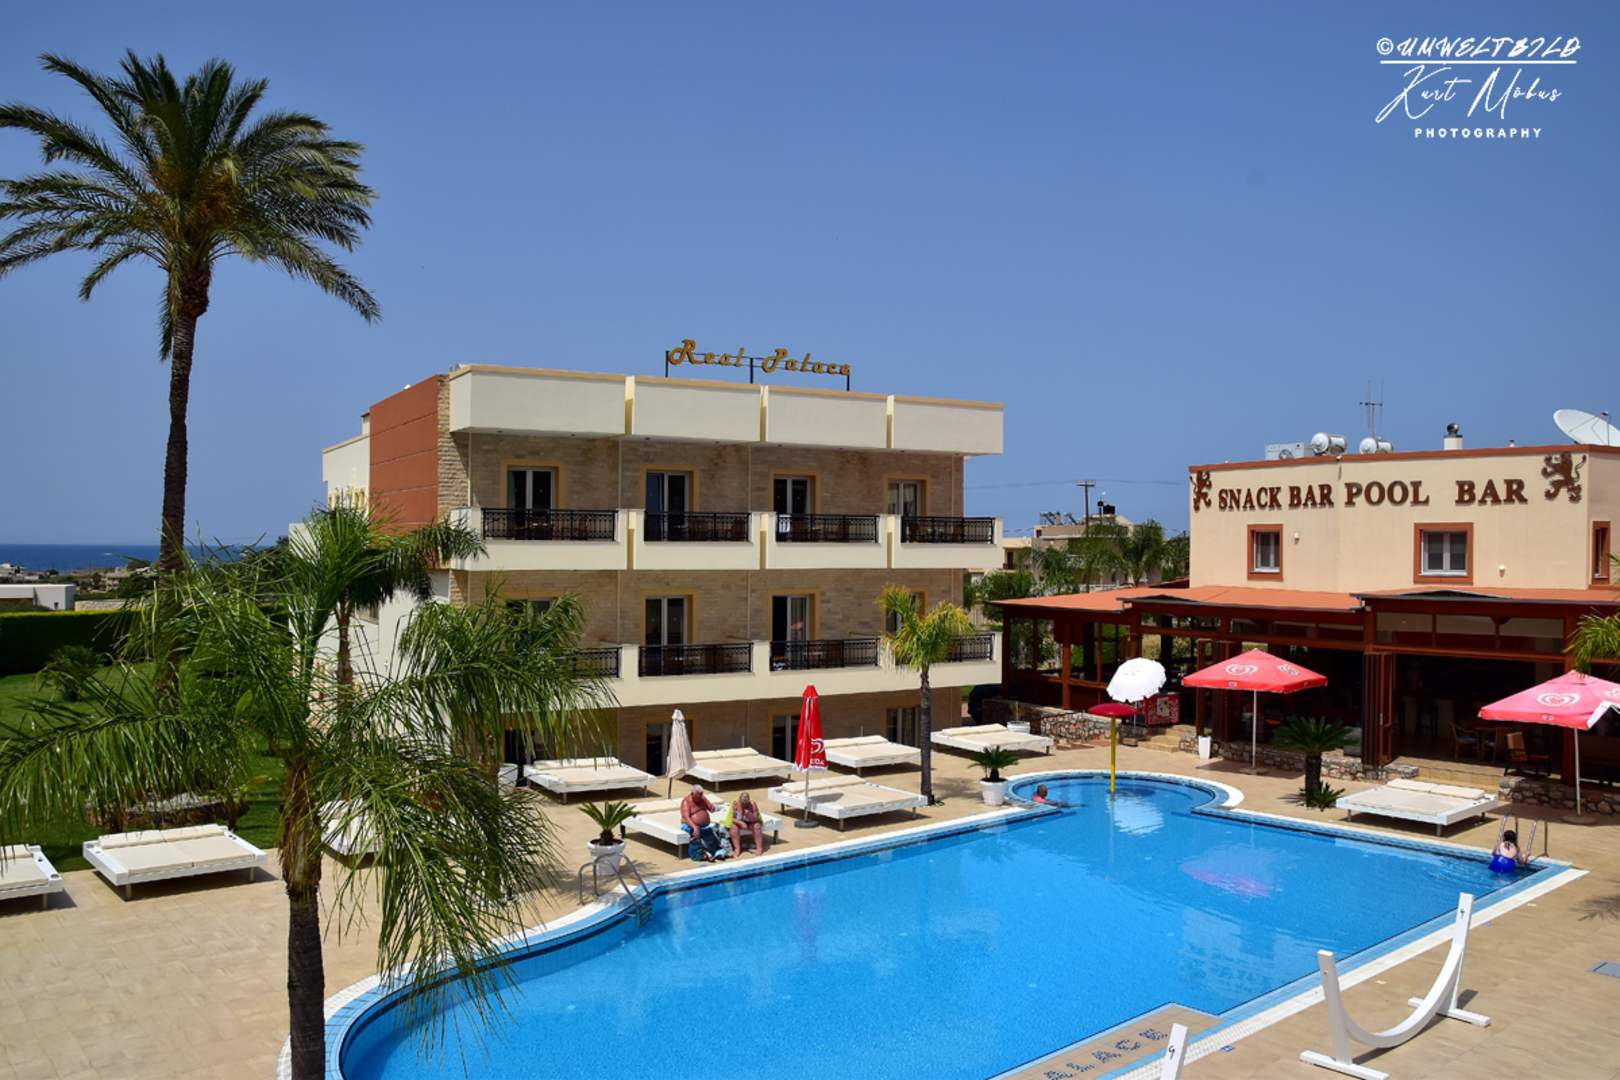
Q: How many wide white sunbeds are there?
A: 10